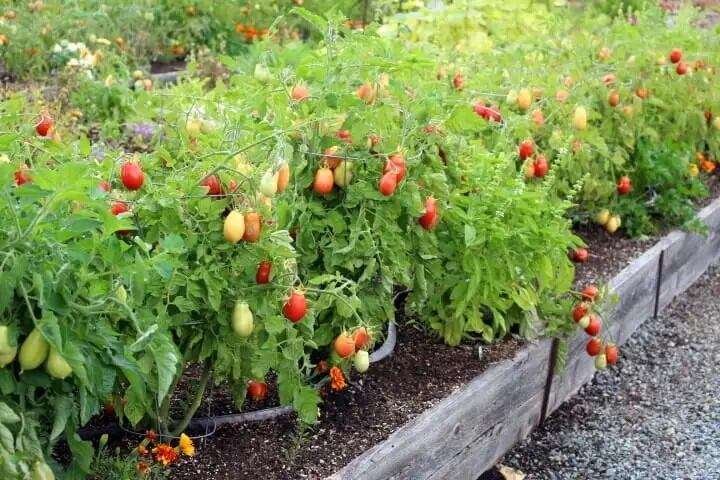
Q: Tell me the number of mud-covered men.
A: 0